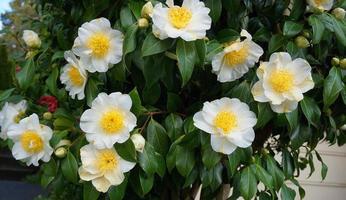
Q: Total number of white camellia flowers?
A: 11